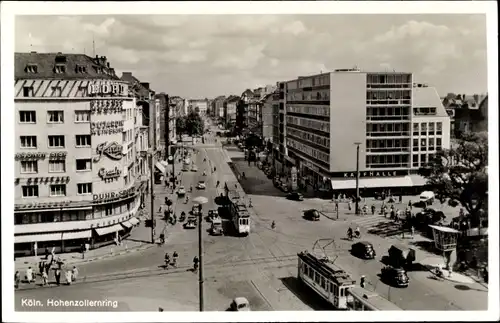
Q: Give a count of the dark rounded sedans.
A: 4